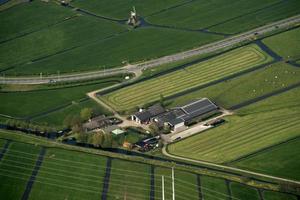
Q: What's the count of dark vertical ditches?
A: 7